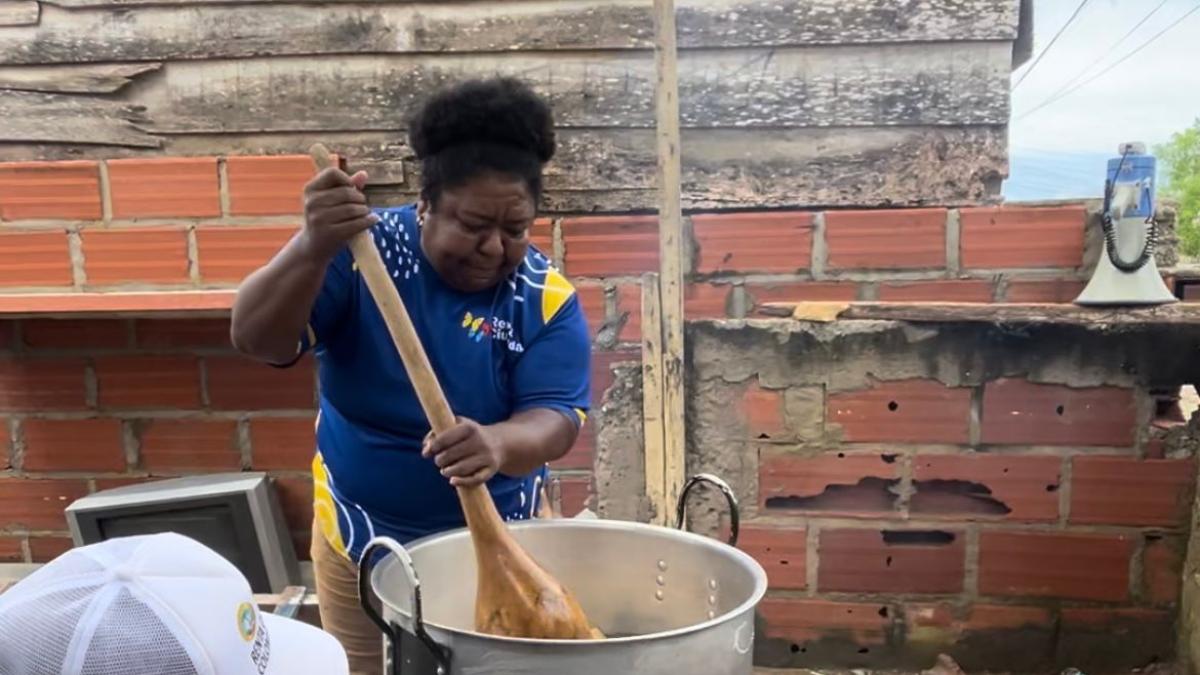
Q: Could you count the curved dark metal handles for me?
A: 2